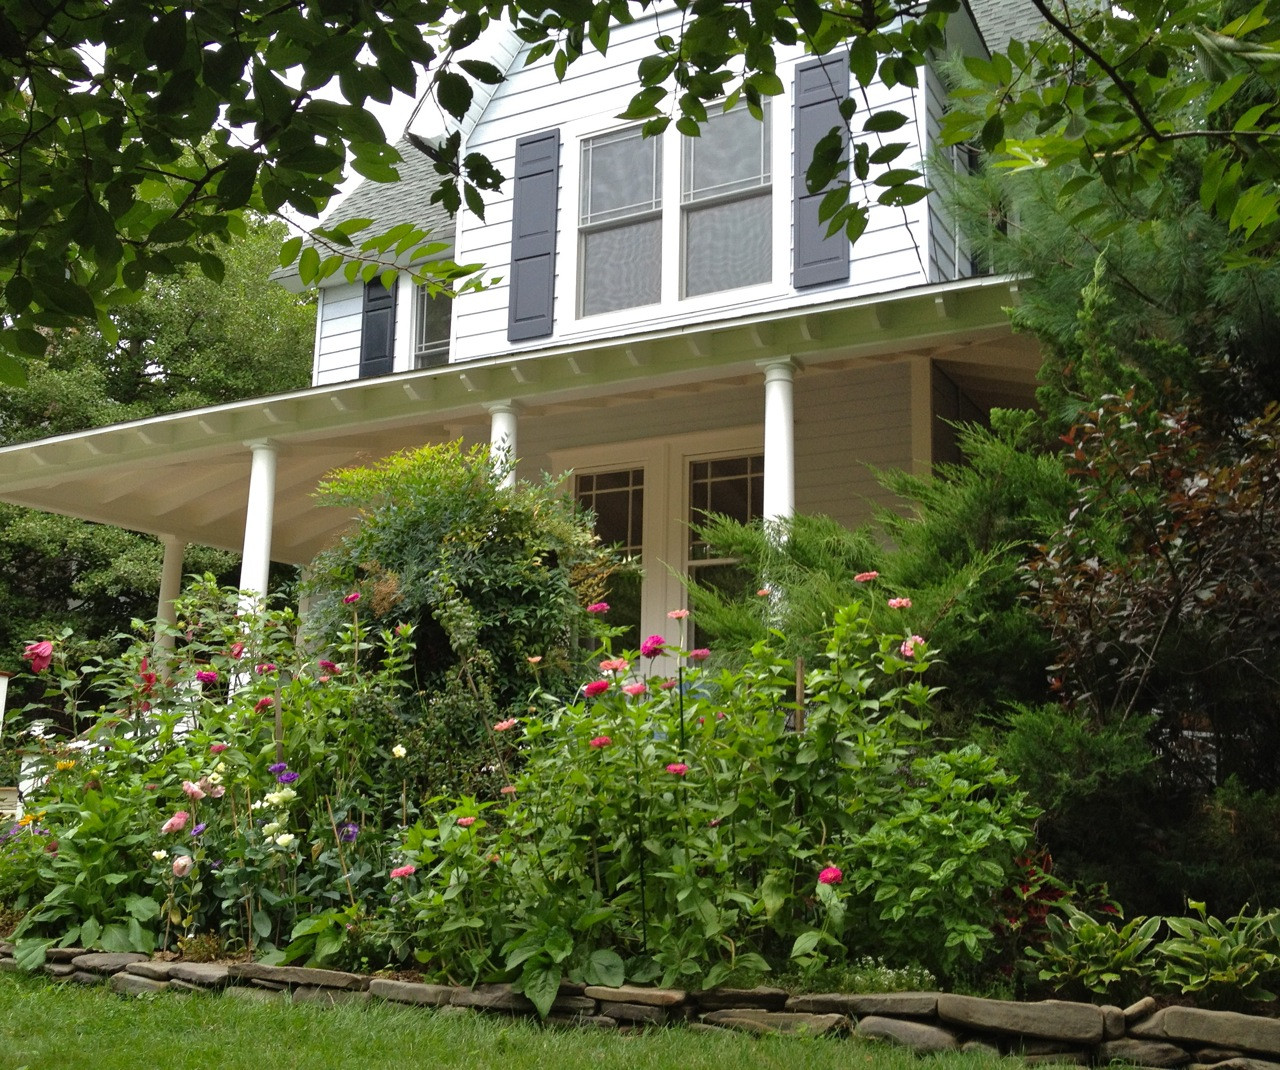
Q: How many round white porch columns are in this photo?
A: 4